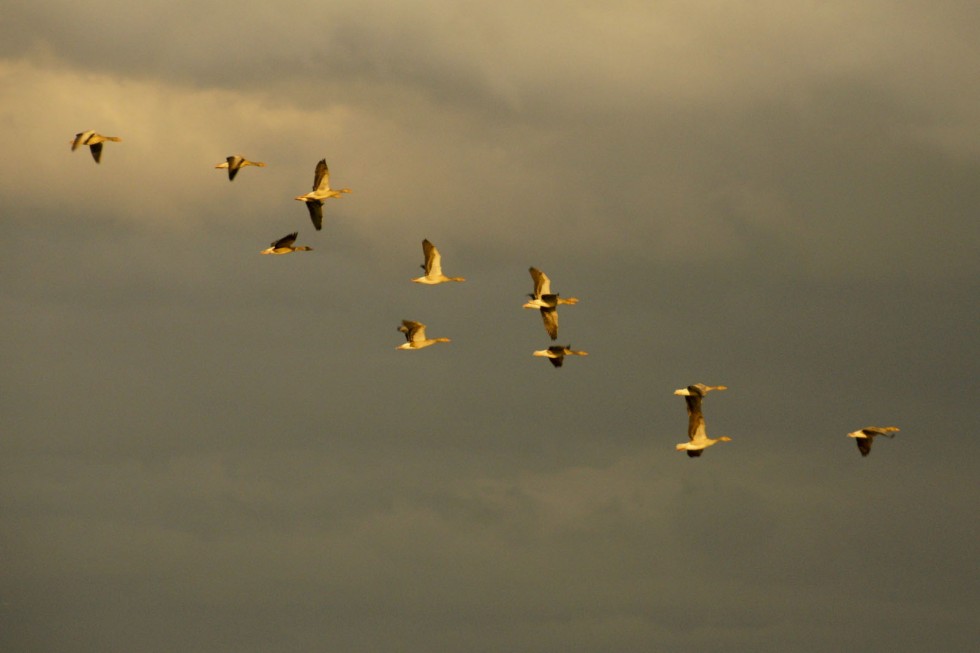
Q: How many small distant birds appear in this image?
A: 11